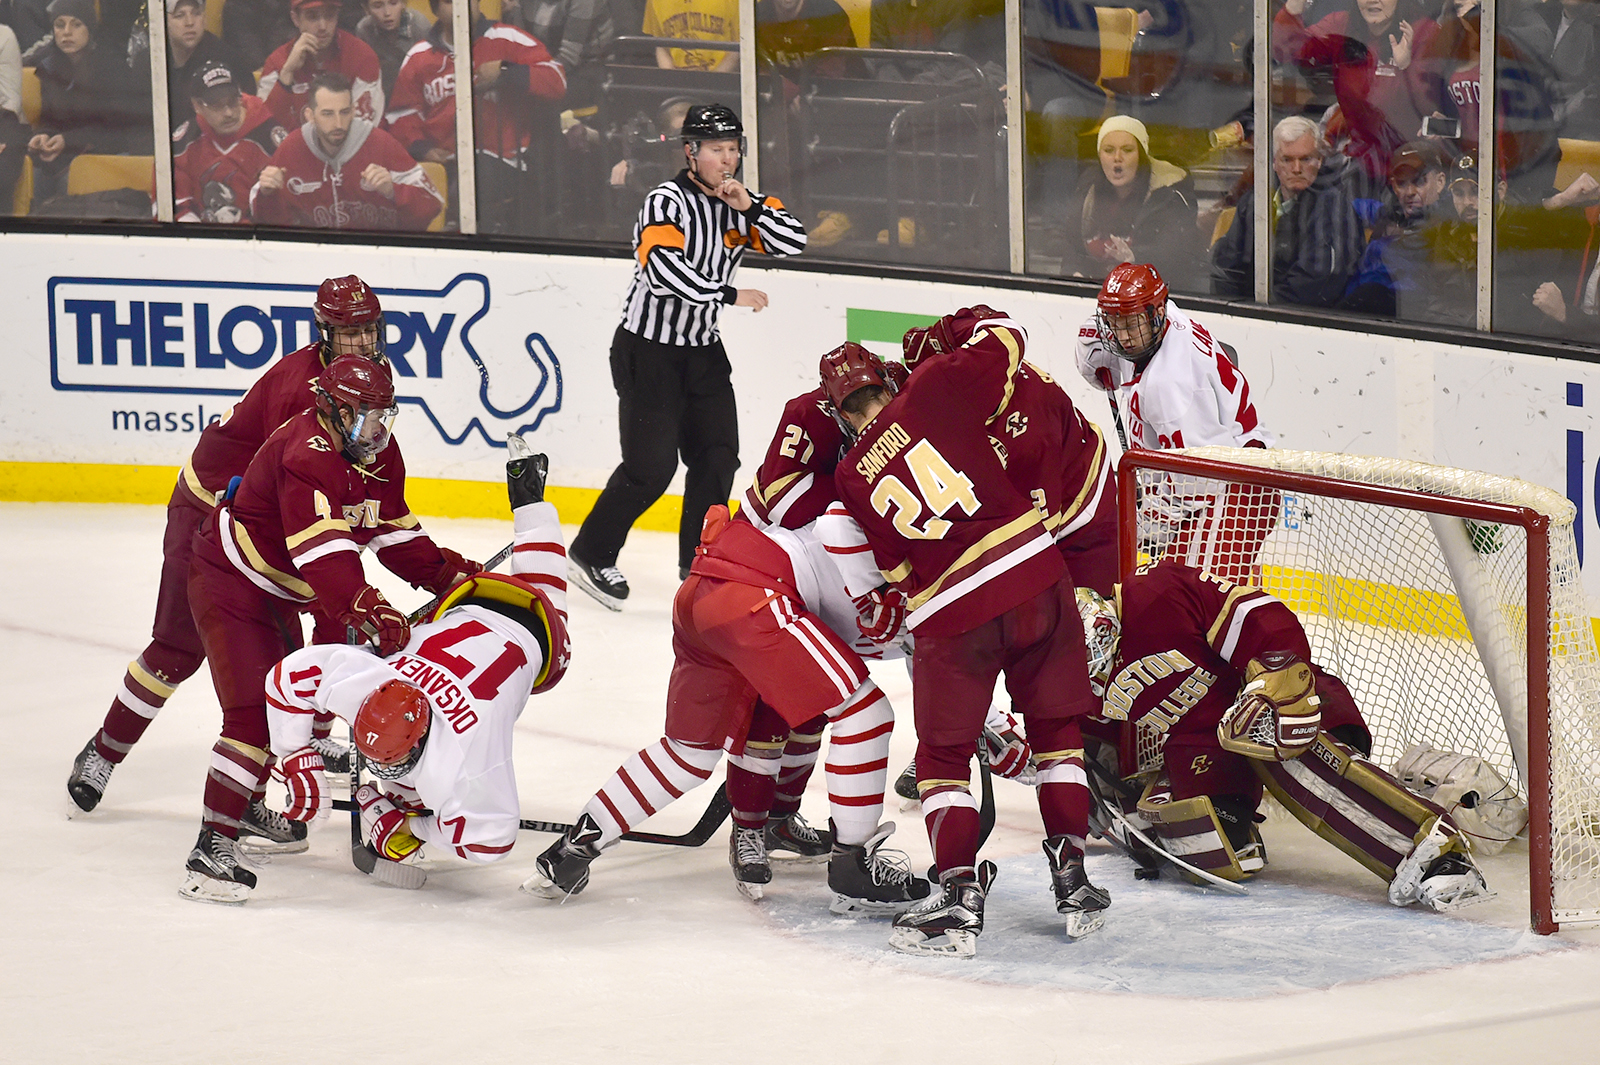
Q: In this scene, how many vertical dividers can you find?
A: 6